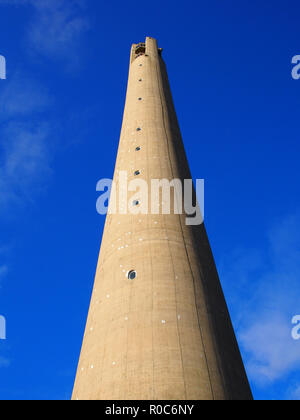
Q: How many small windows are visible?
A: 8